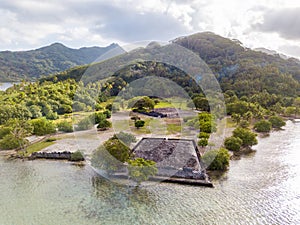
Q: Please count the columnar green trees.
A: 0